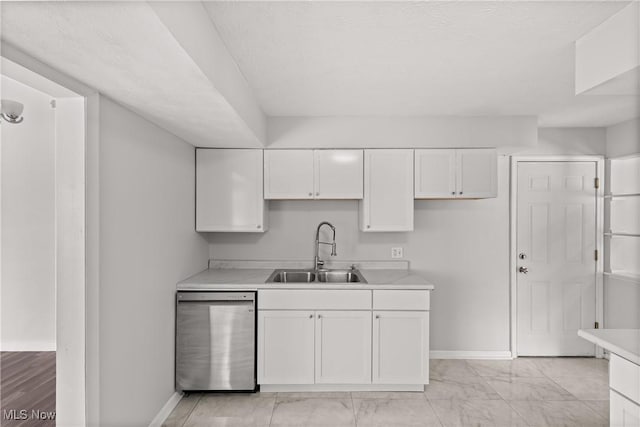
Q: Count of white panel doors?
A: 1